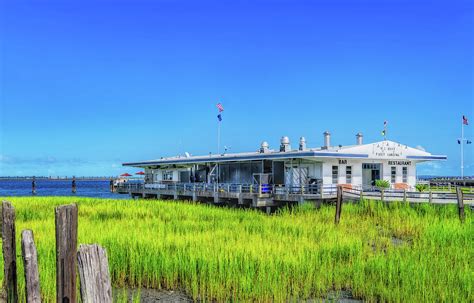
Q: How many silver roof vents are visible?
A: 5